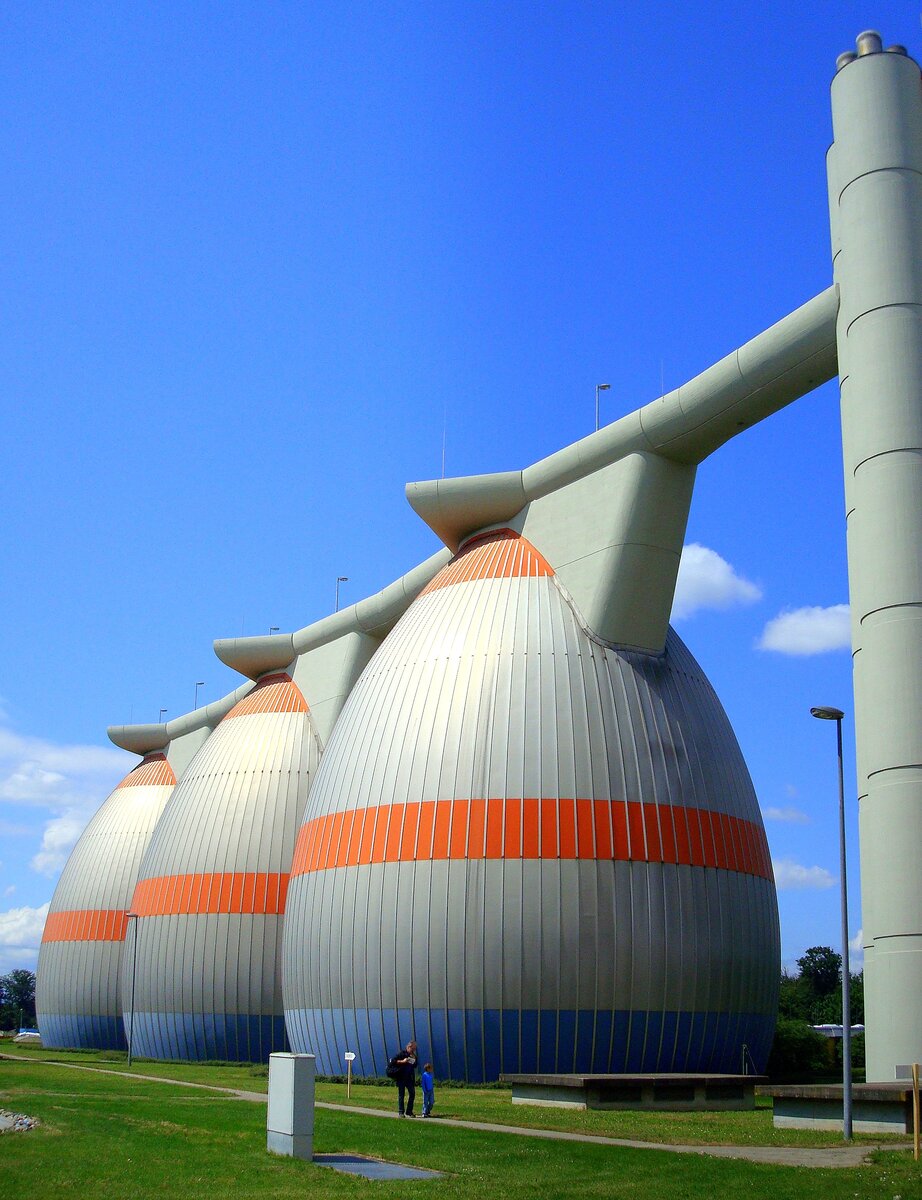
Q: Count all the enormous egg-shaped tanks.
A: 3